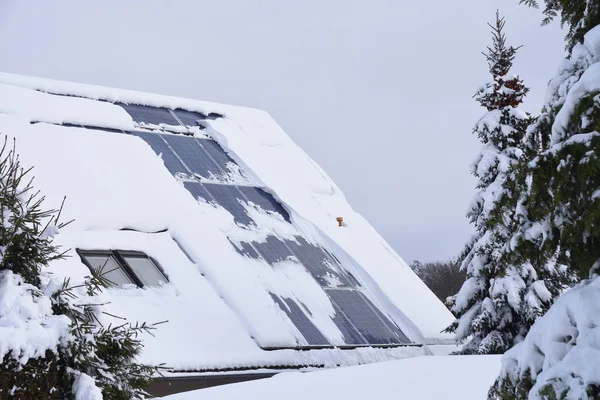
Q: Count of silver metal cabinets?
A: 0